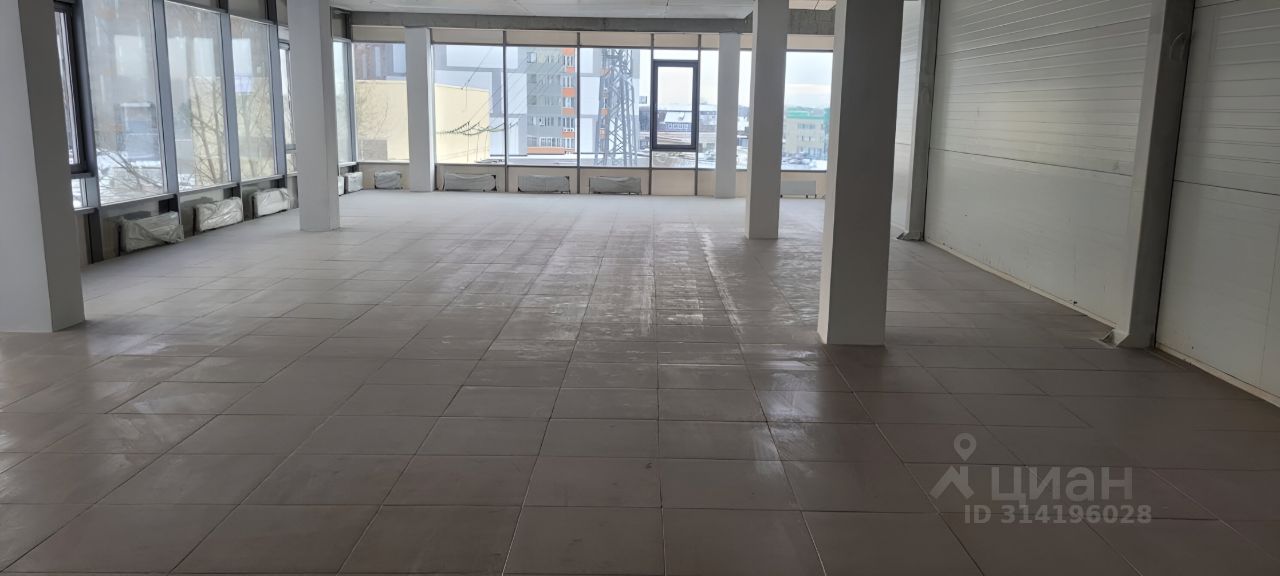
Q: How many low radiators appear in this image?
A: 10